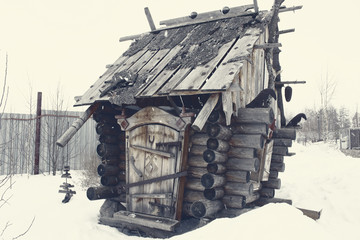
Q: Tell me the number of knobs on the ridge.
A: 2